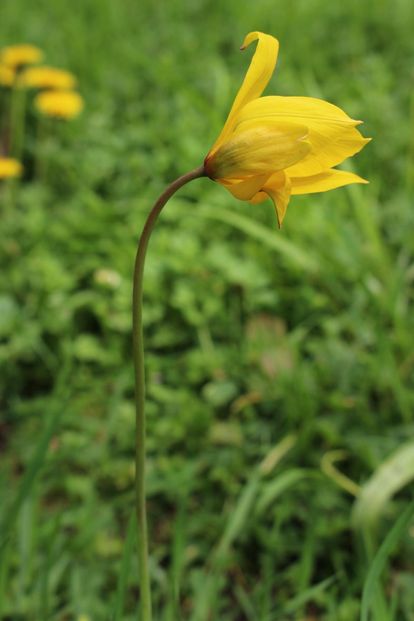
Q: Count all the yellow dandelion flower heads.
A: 5